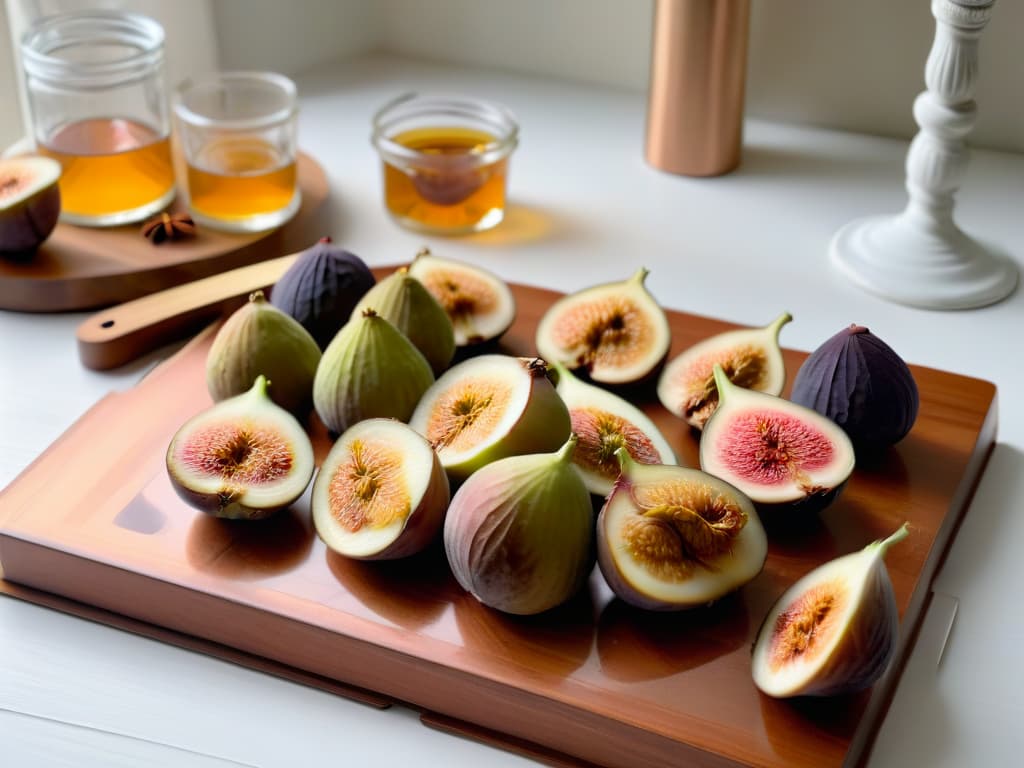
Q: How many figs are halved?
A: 11